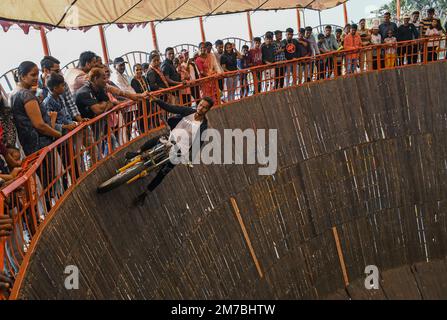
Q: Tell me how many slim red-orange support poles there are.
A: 8